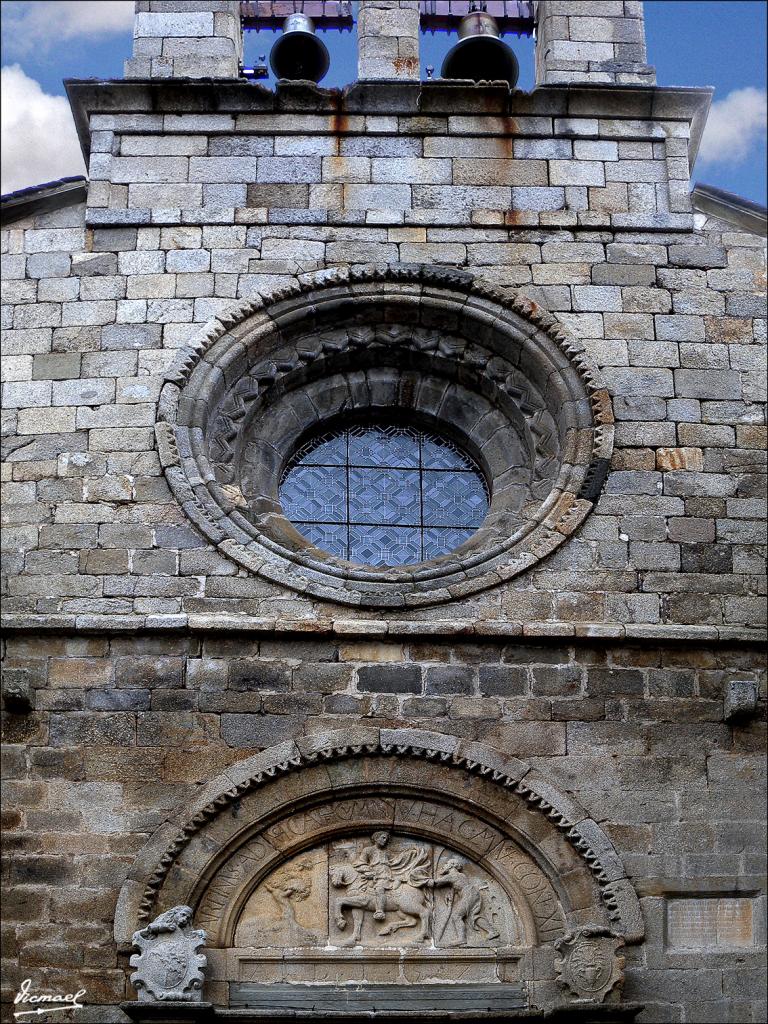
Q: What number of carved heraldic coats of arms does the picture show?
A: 2